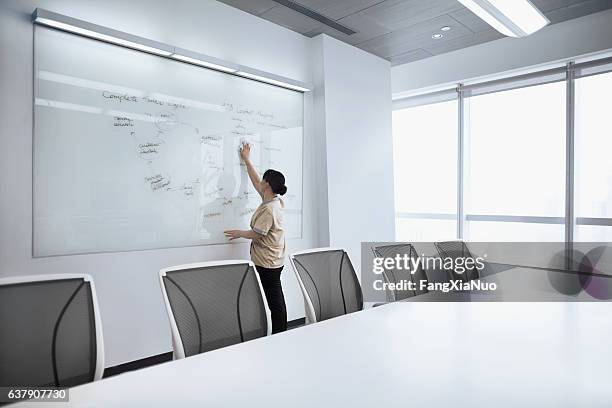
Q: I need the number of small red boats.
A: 0